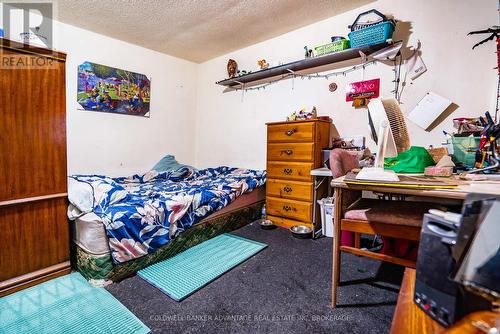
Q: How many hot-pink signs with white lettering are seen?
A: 1